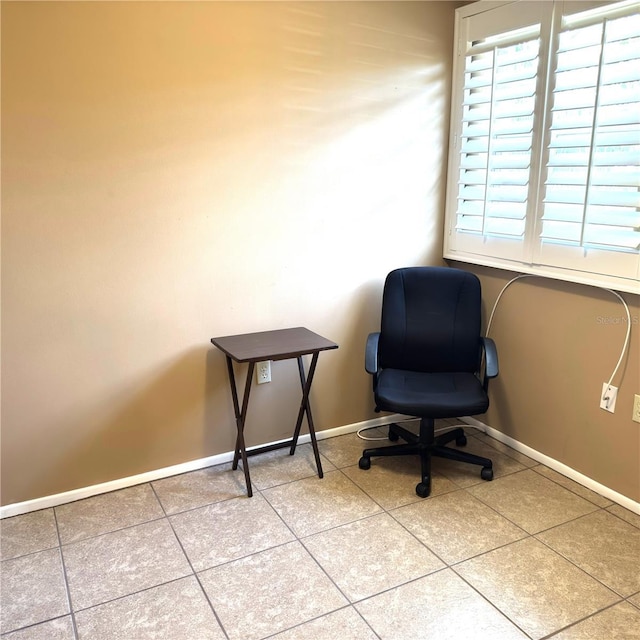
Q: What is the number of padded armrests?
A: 2